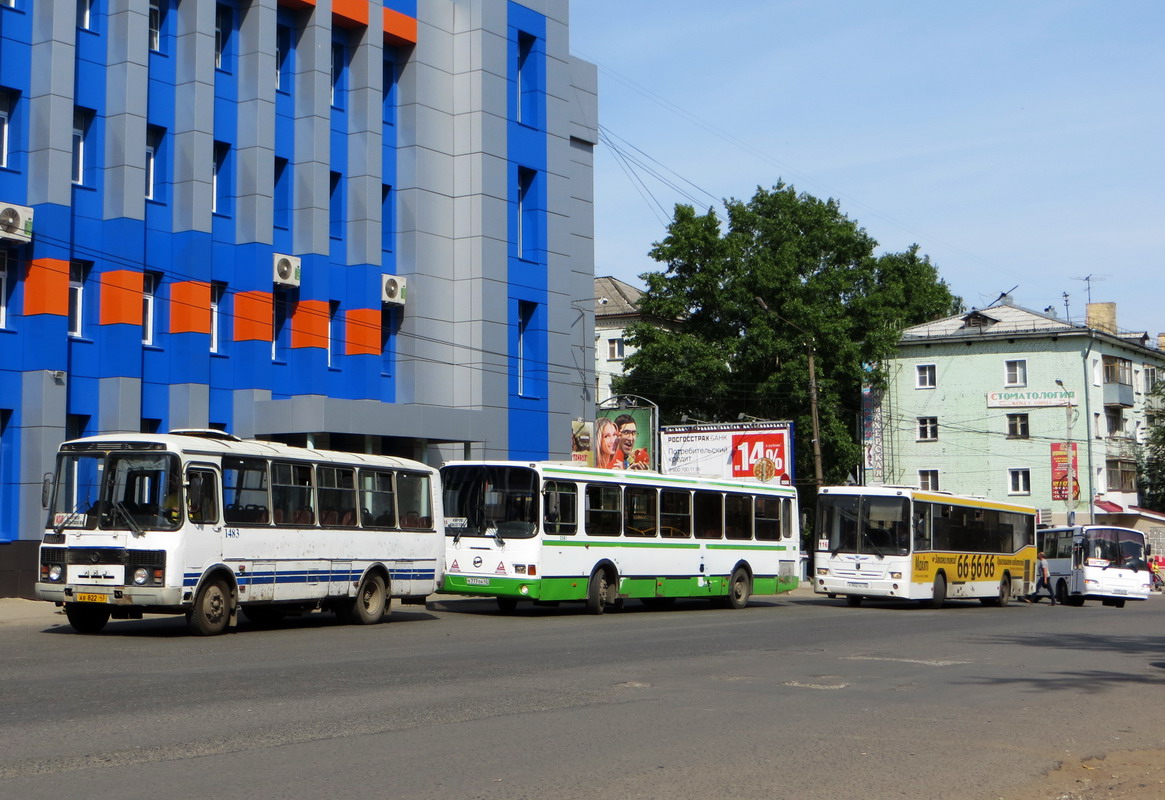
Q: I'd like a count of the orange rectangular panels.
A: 9